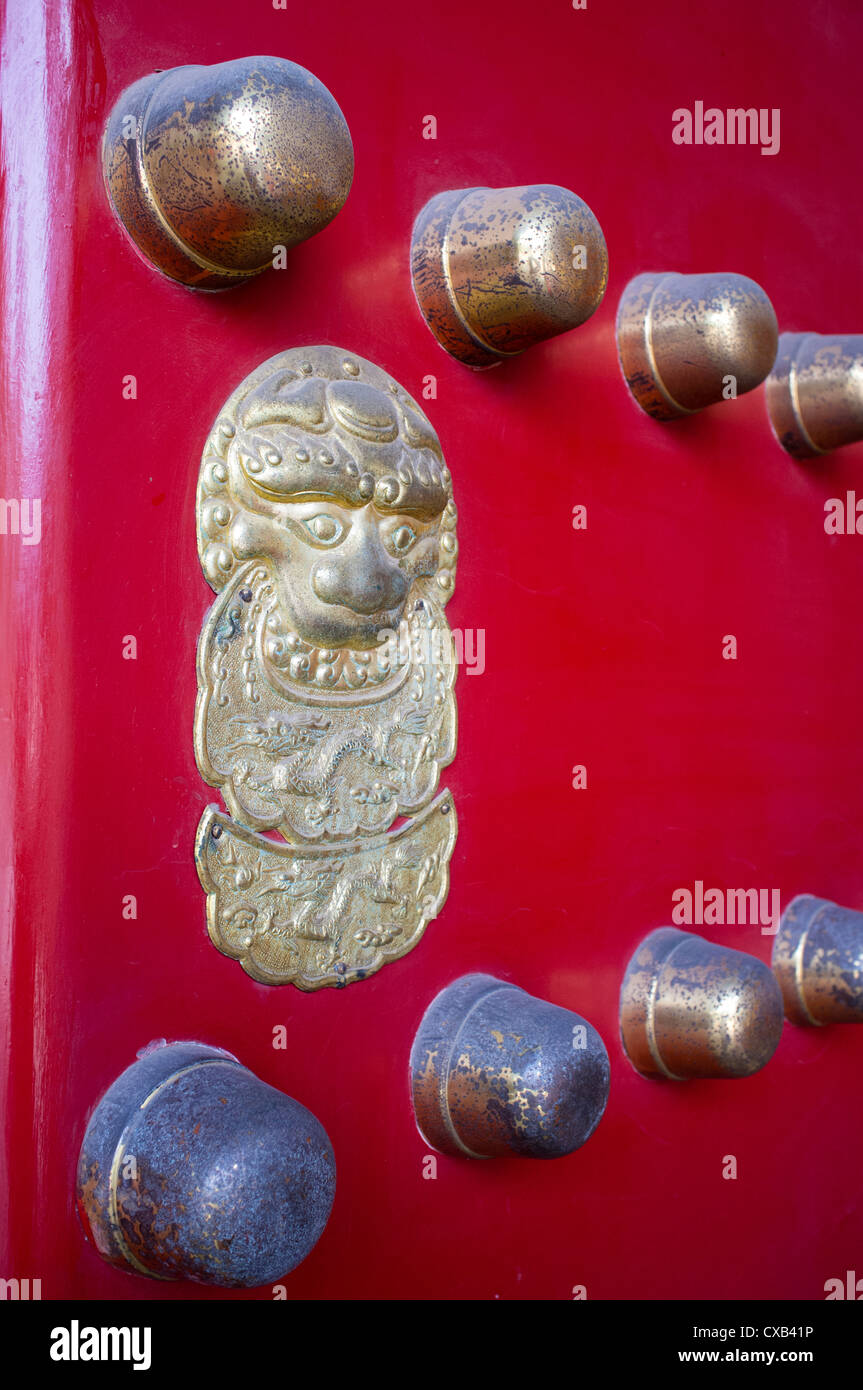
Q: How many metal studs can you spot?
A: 8